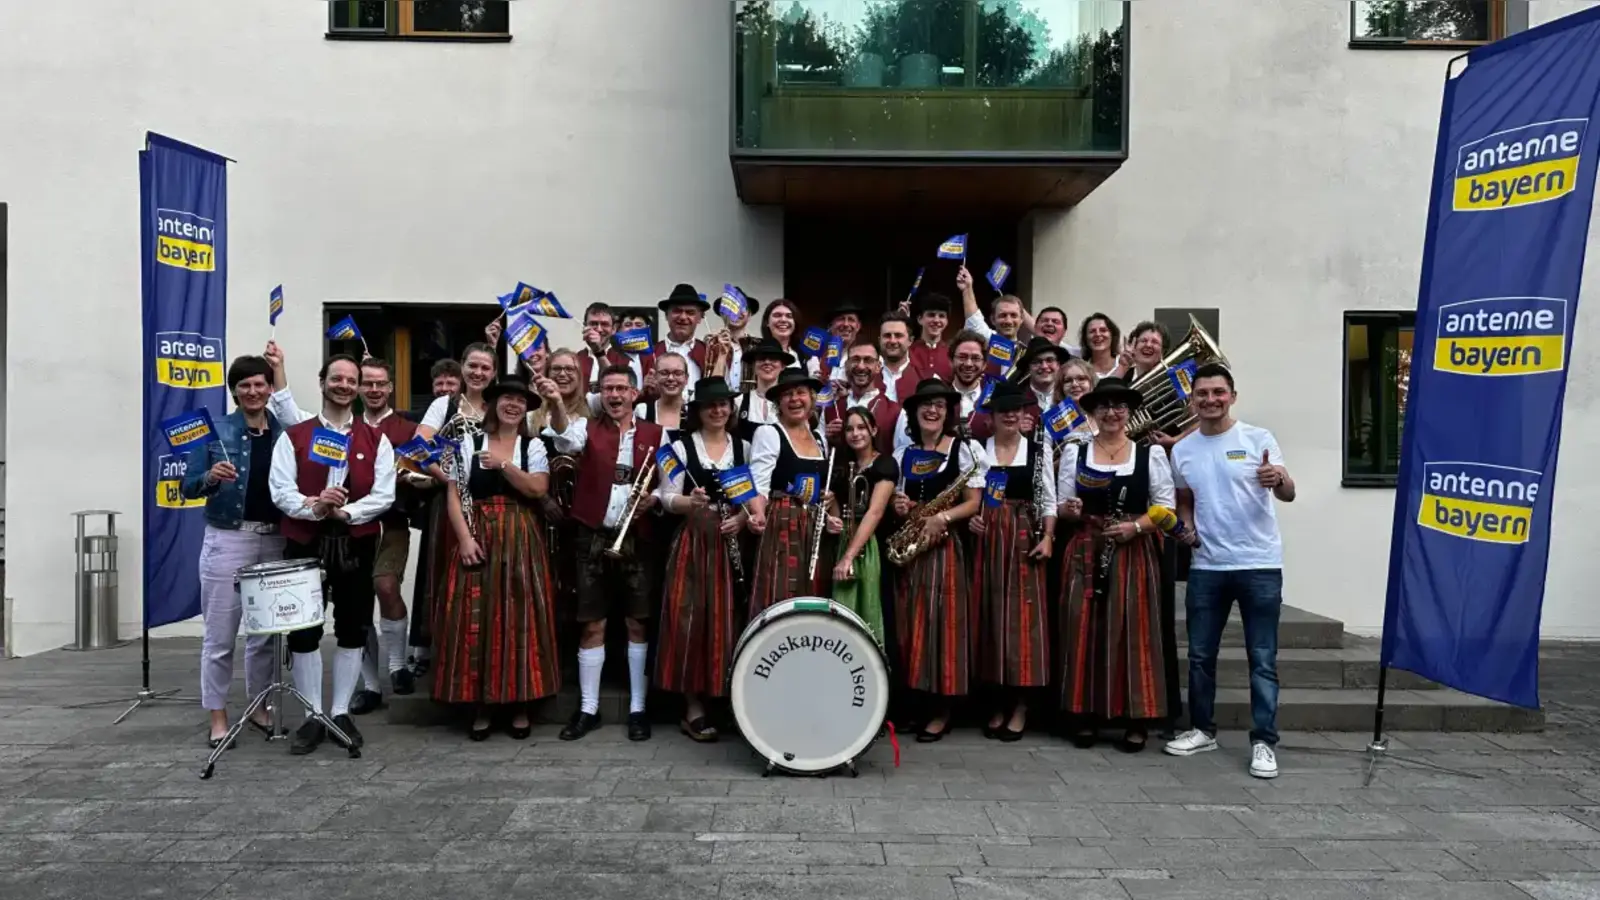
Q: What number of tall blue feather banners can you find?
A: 2